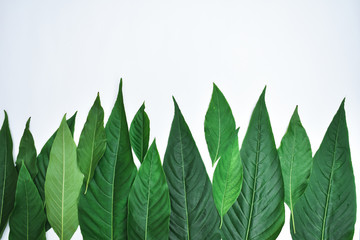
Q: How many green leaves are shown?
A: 15